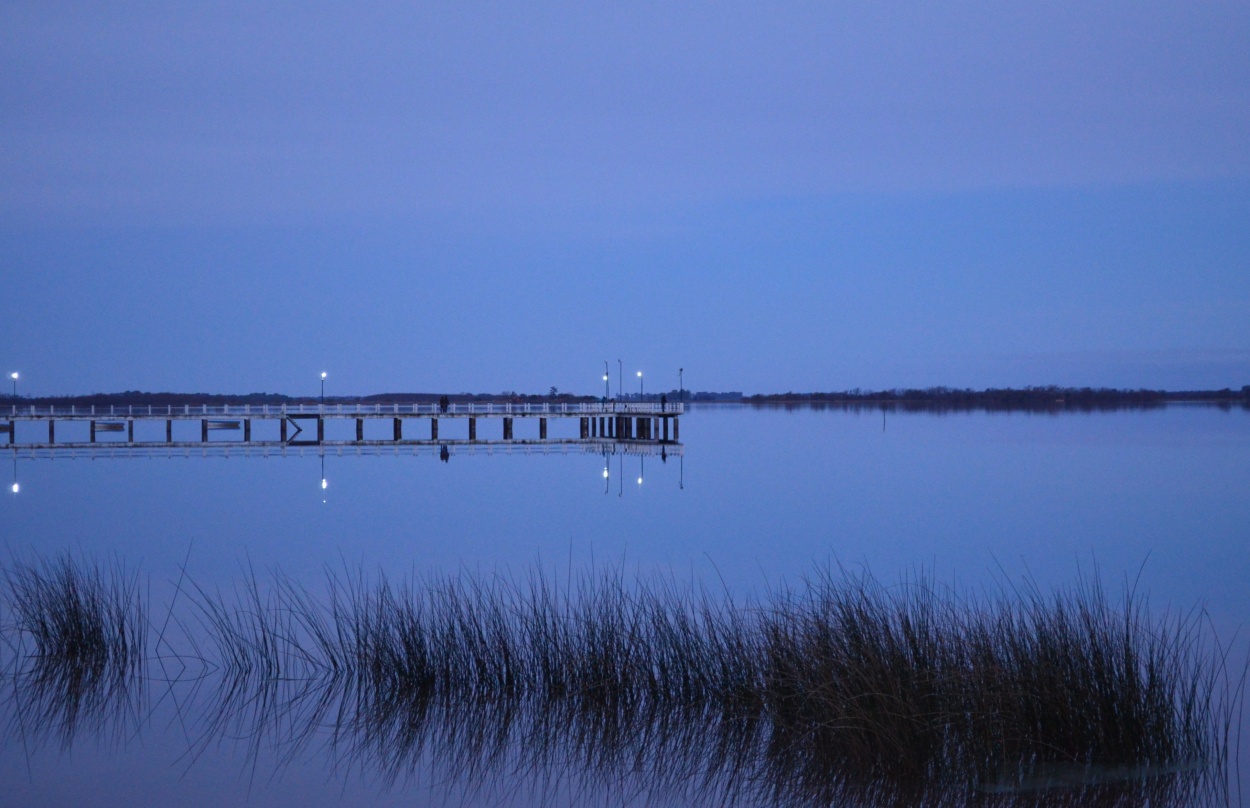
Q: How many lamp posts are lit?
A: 4